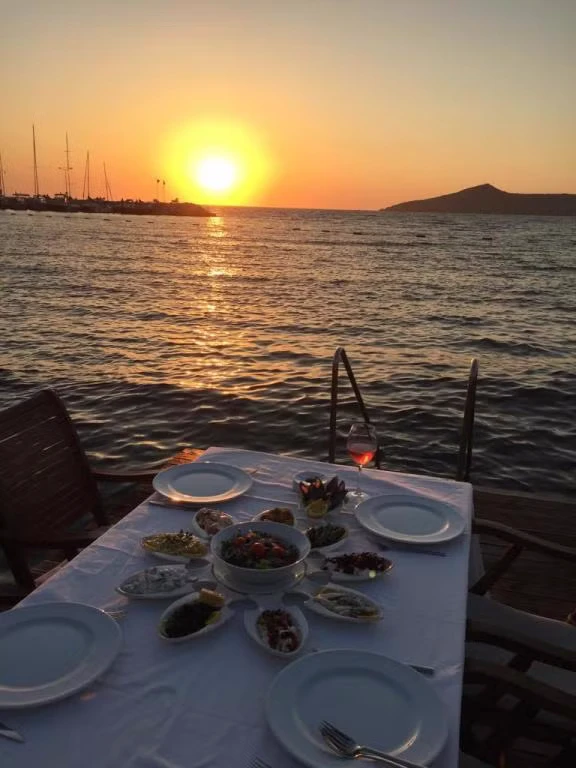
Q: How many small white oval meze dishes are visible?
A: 9